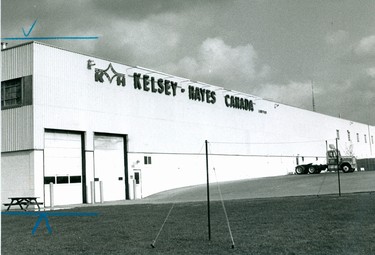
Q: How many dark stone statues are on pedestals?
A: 0